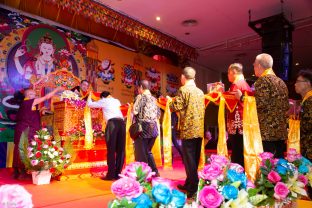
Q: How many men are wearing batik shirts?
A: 5